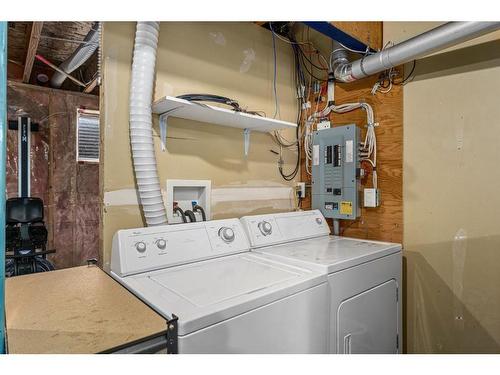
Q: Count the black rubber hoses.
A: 3